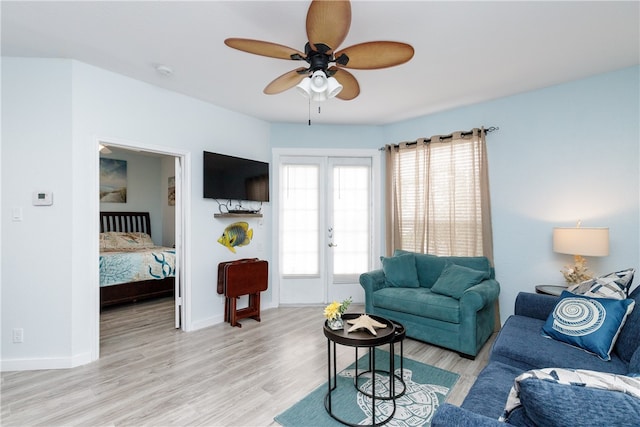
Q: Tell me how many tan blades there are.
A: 5